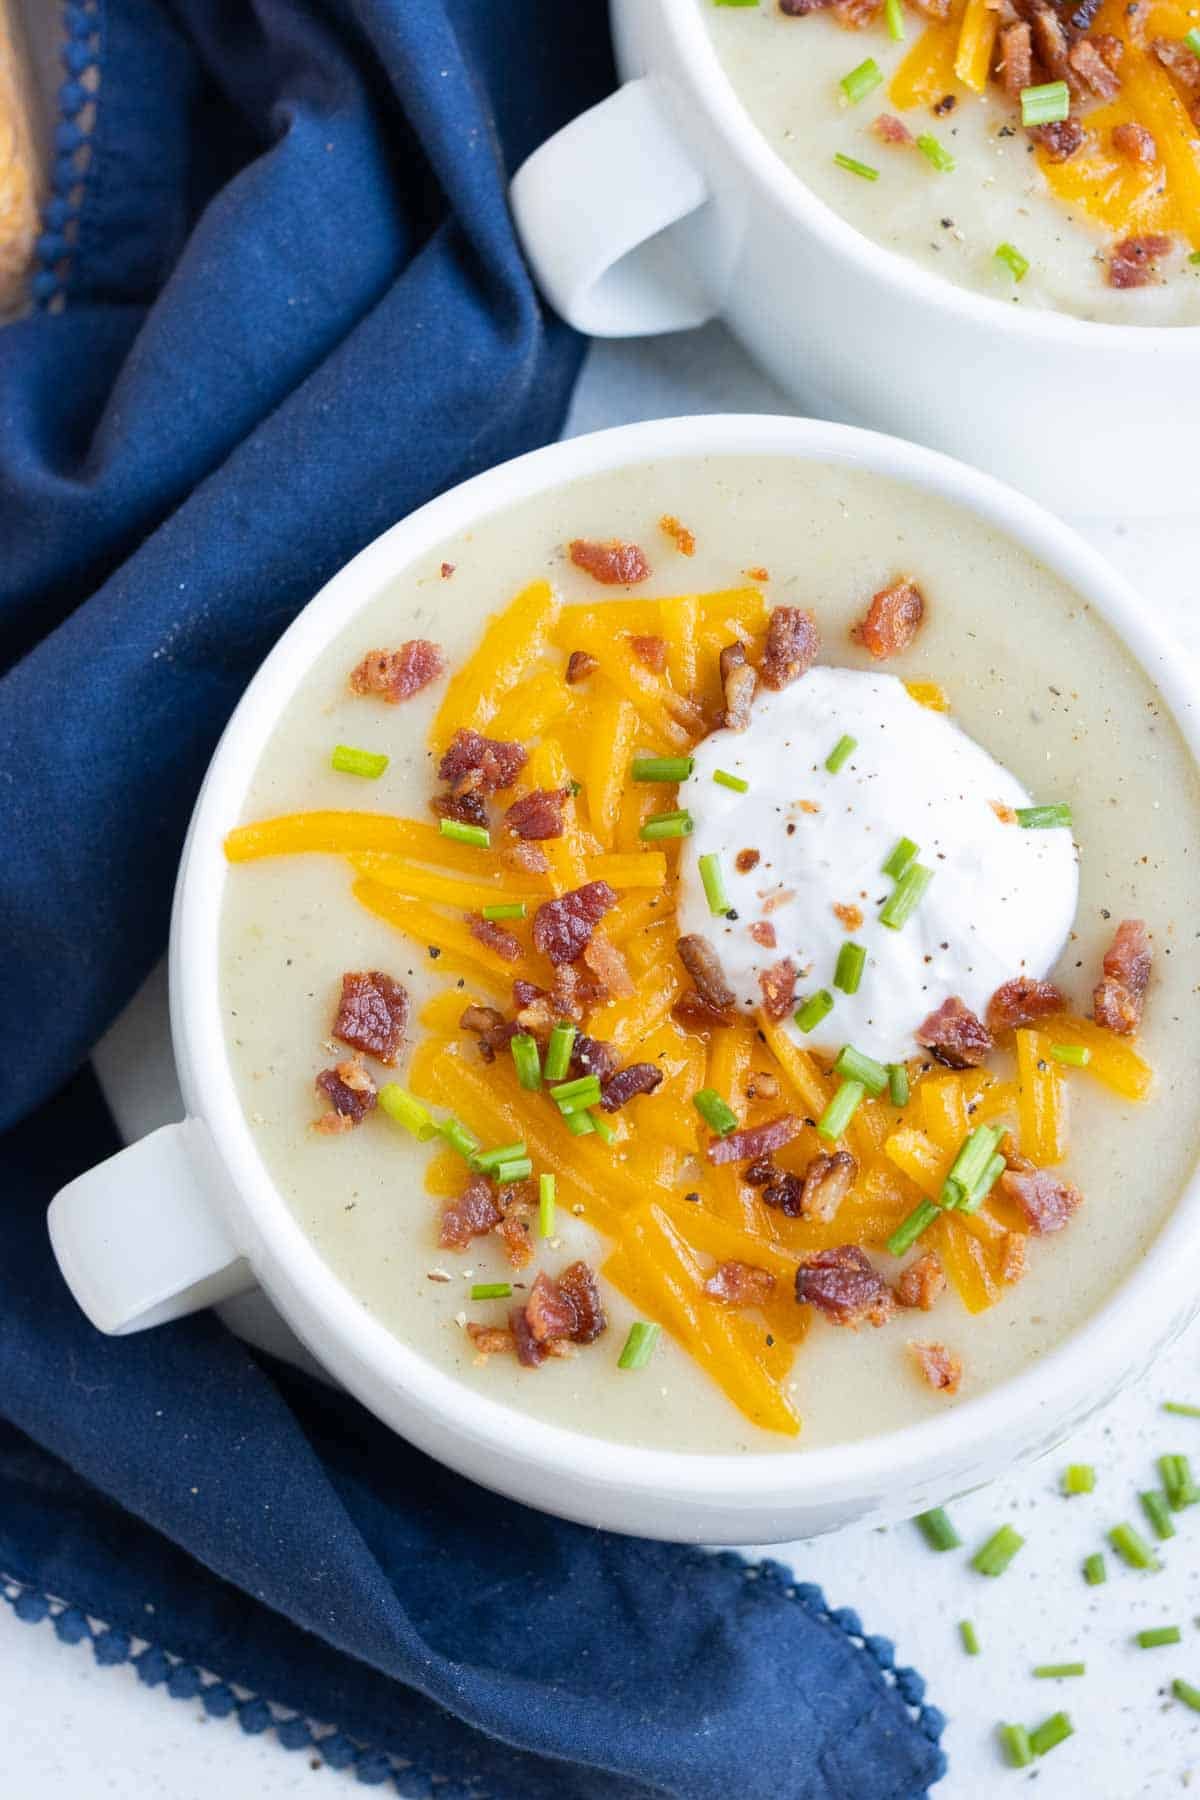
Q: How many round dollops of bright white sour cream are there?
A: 1